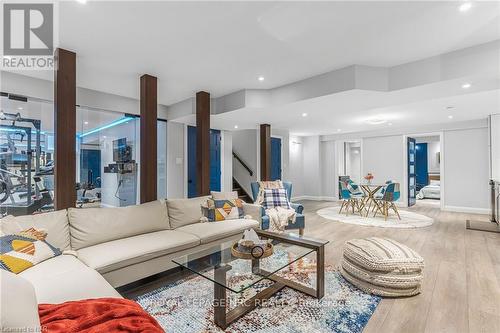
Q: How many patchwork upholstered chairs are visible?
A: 4